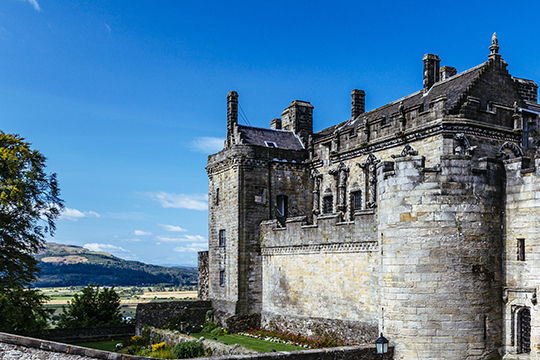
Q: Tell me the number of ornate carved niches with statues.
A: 3